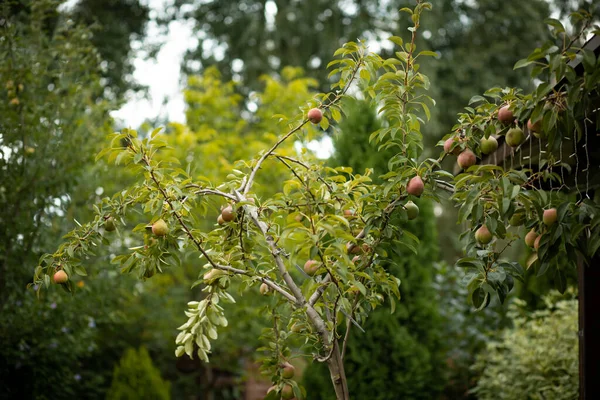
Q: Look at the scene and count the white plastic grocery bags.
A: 0